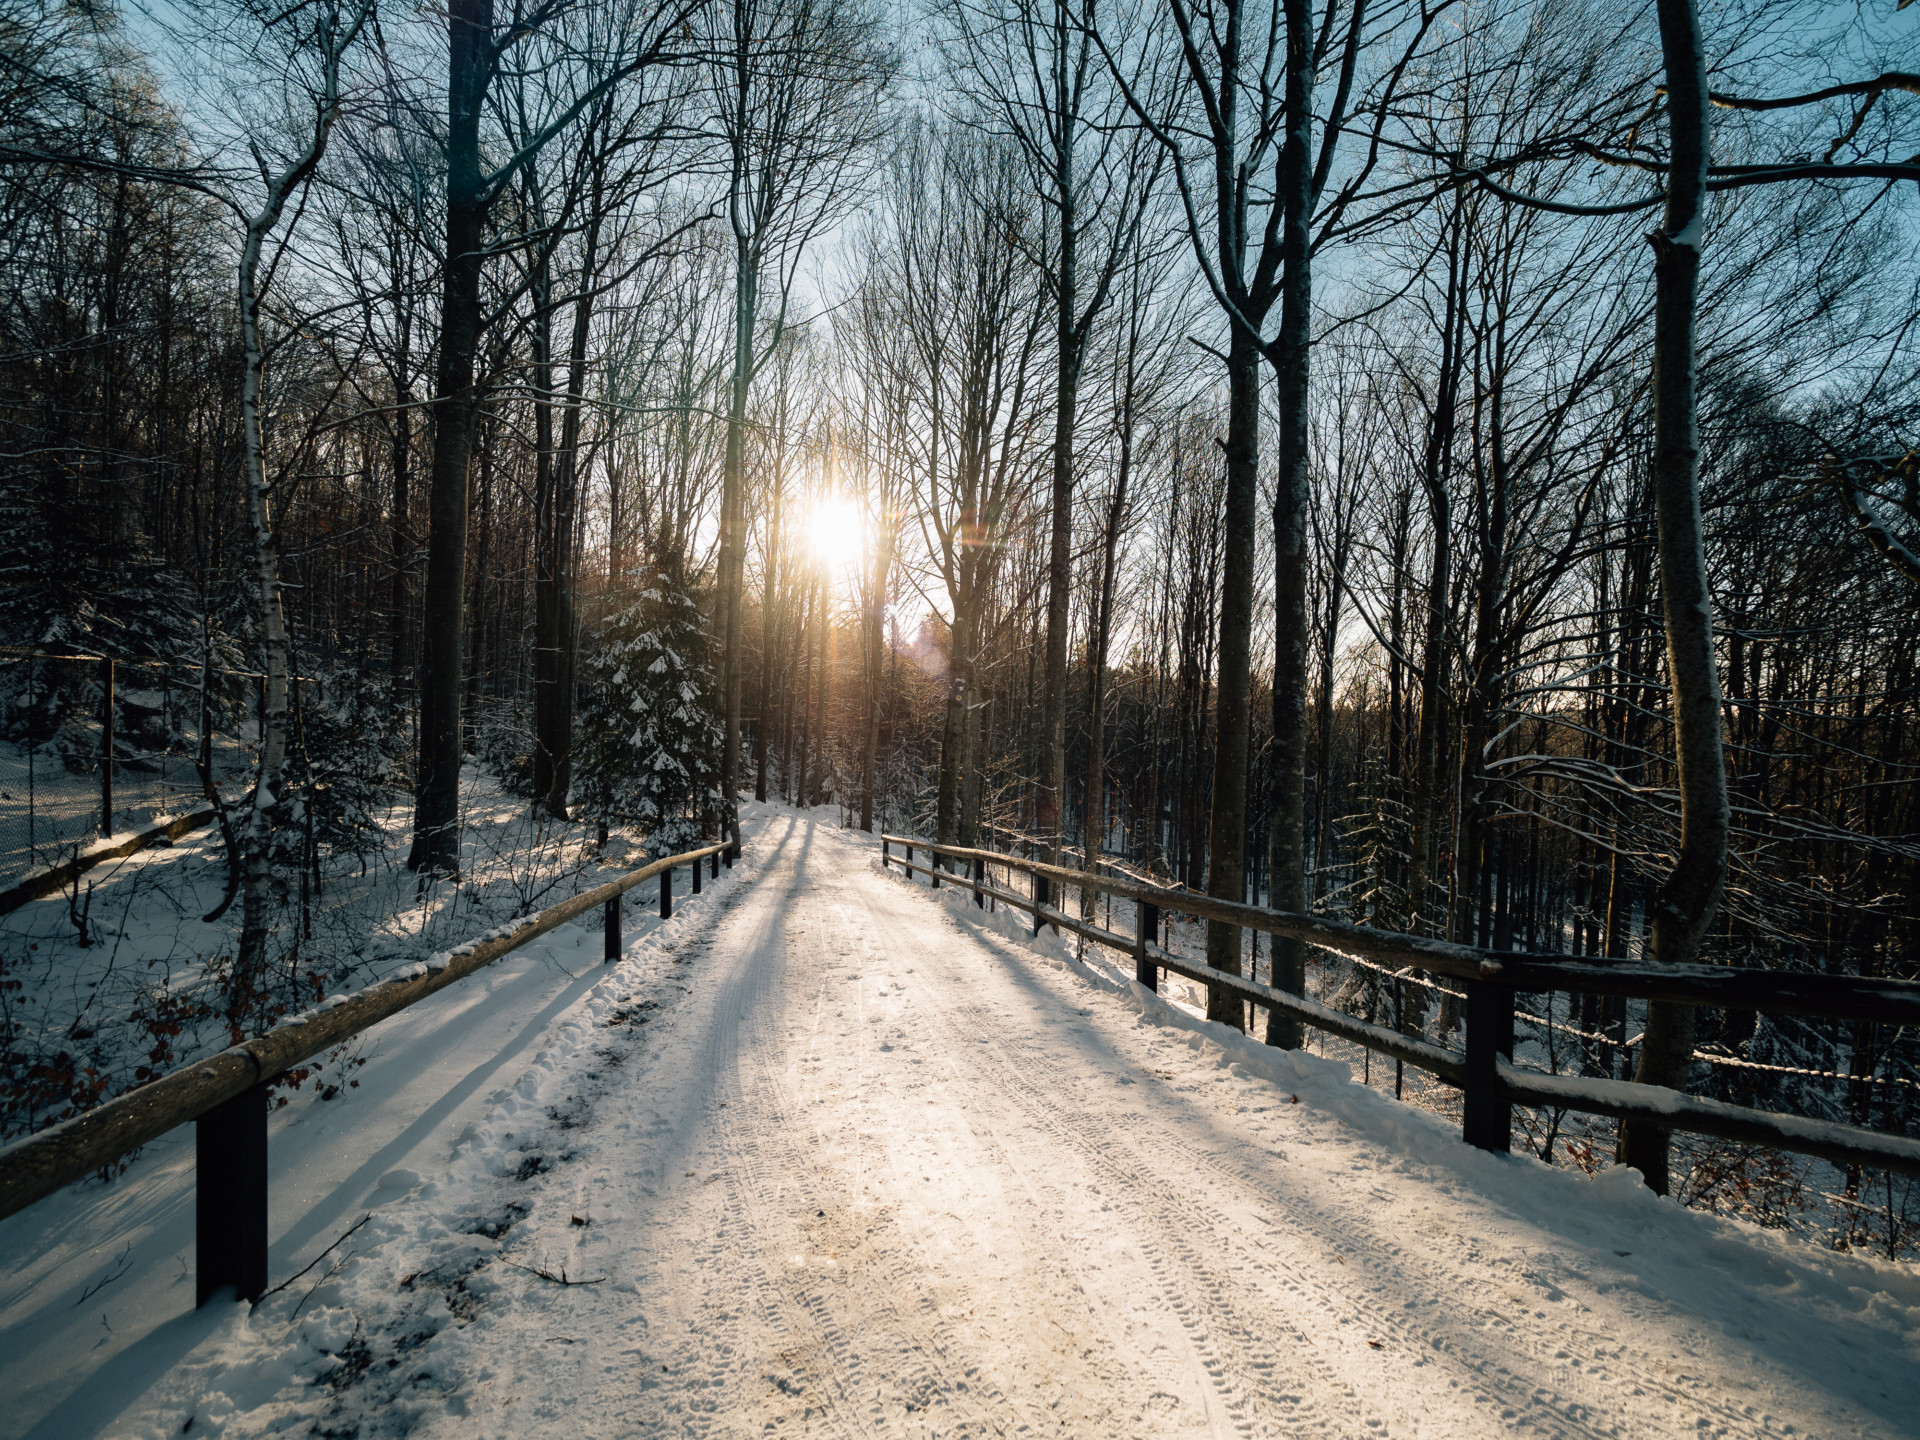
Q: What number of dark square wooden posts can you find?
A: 13